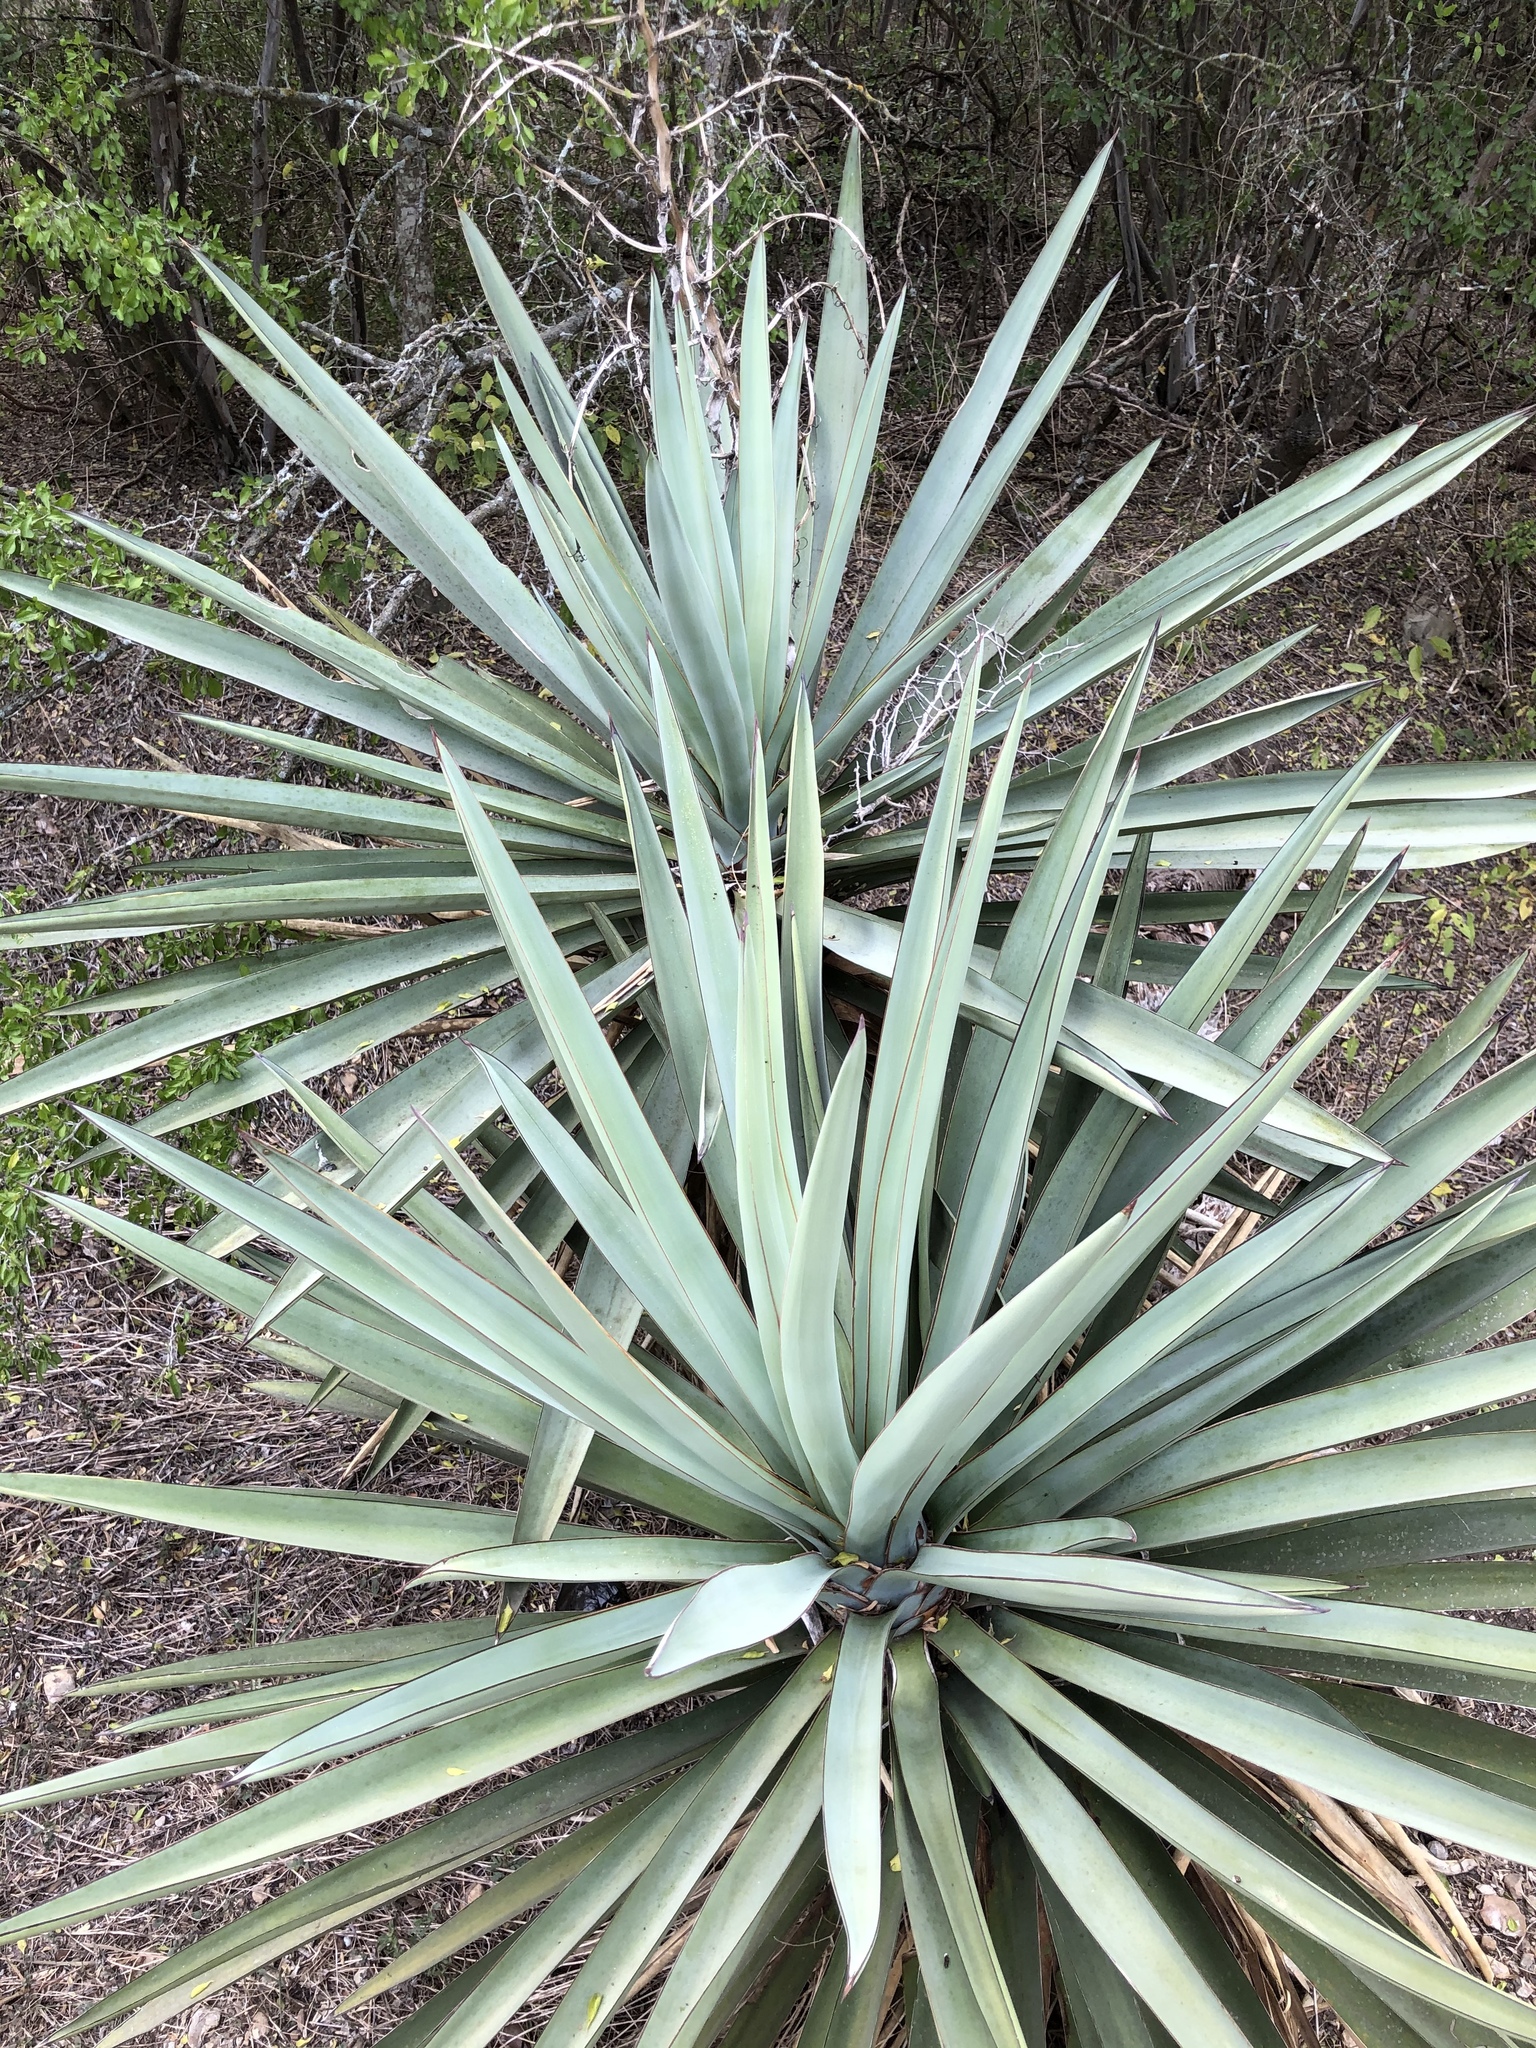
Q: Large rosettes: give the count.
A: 2